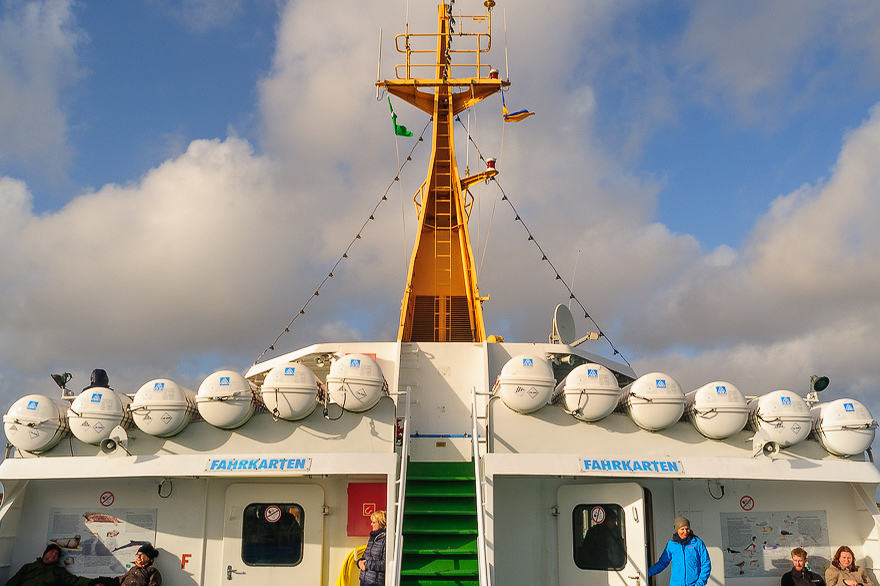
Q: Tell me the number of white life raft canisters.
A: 12